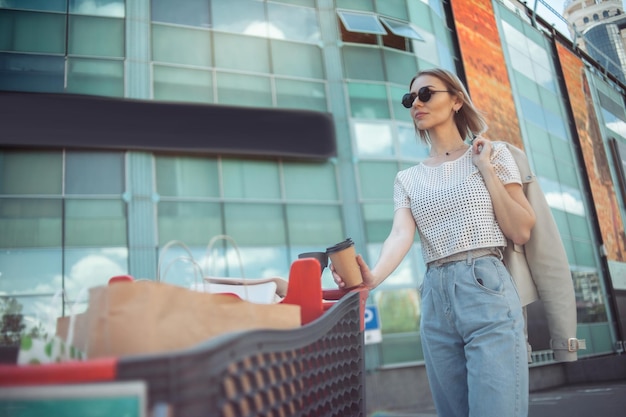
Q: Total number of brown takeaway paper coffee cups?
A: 1